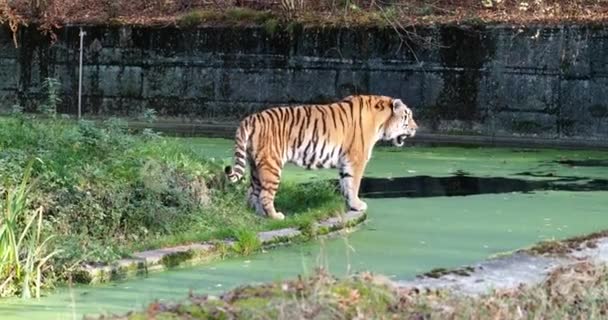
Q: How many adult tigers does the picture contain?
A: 1